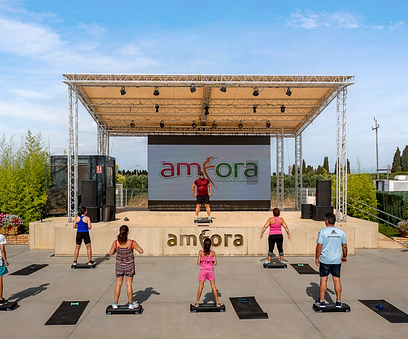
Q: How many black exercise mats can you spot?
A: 5